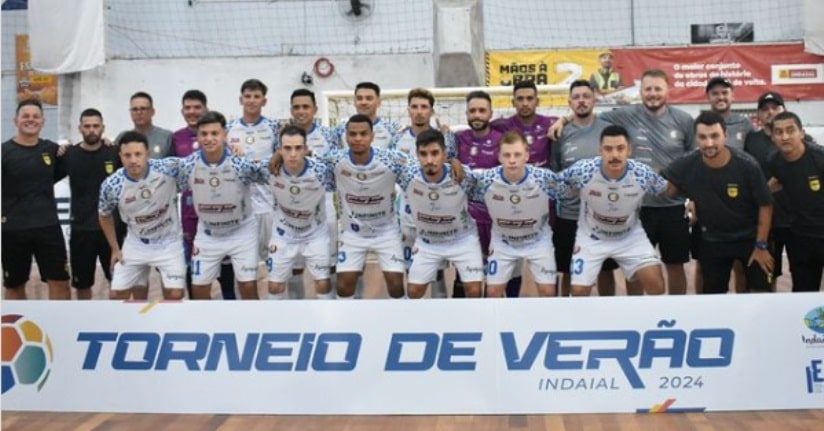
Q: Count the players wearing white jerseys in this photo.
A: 11